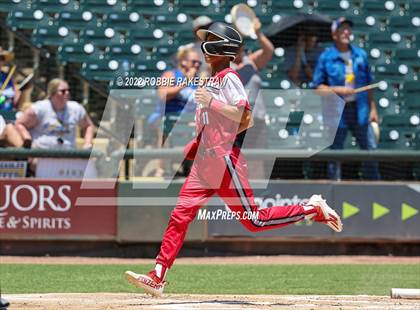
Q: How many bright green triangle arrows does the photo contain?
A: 3